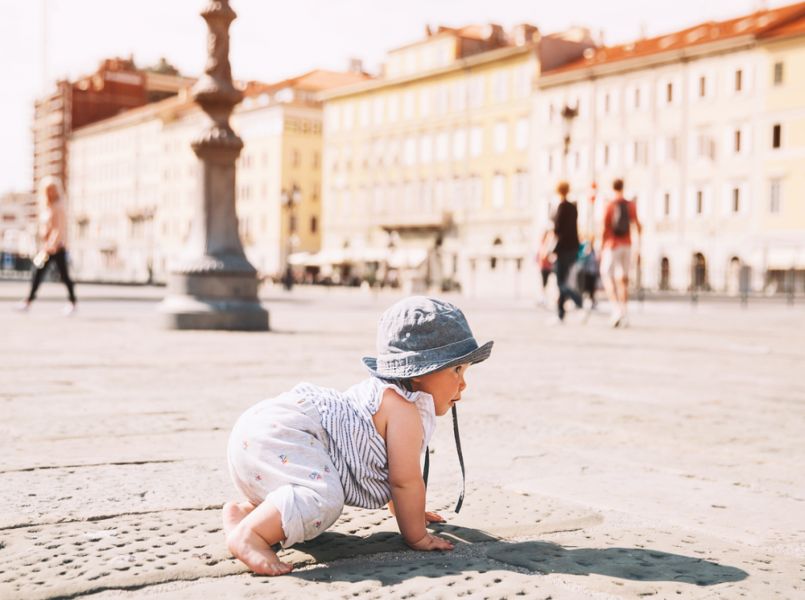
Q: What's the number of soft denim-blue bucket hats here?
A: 1